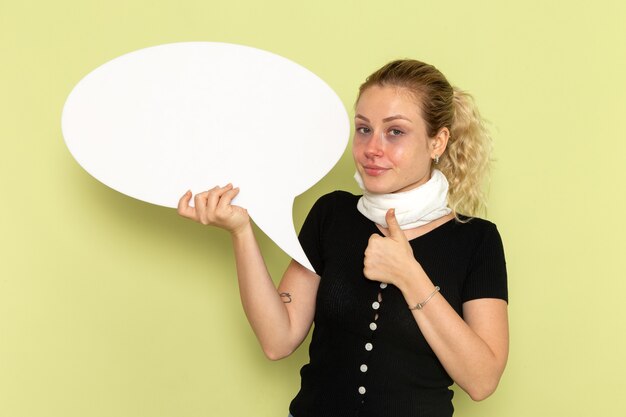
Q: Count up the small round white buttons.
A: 6